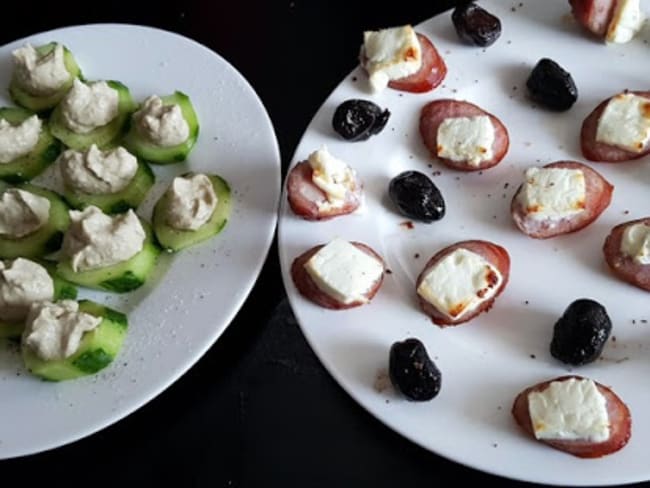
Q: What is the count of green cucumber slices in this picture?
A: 10